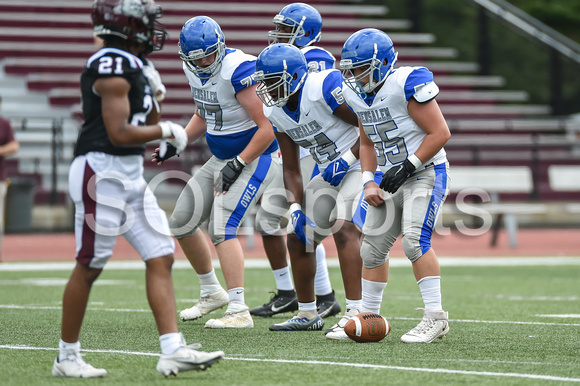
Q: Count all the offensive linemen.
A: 3